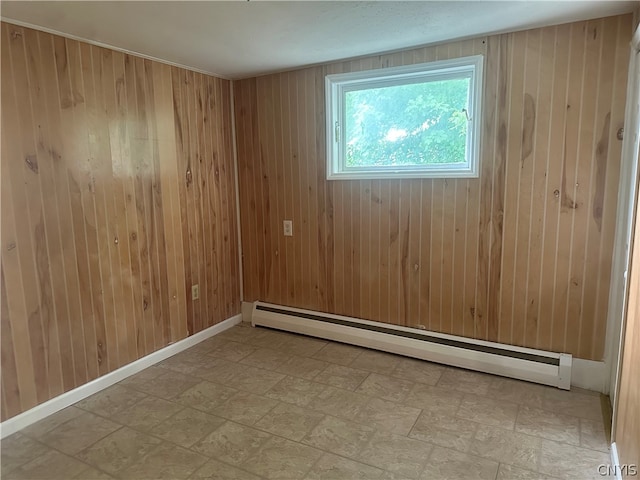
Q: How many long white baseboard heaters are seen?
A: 1